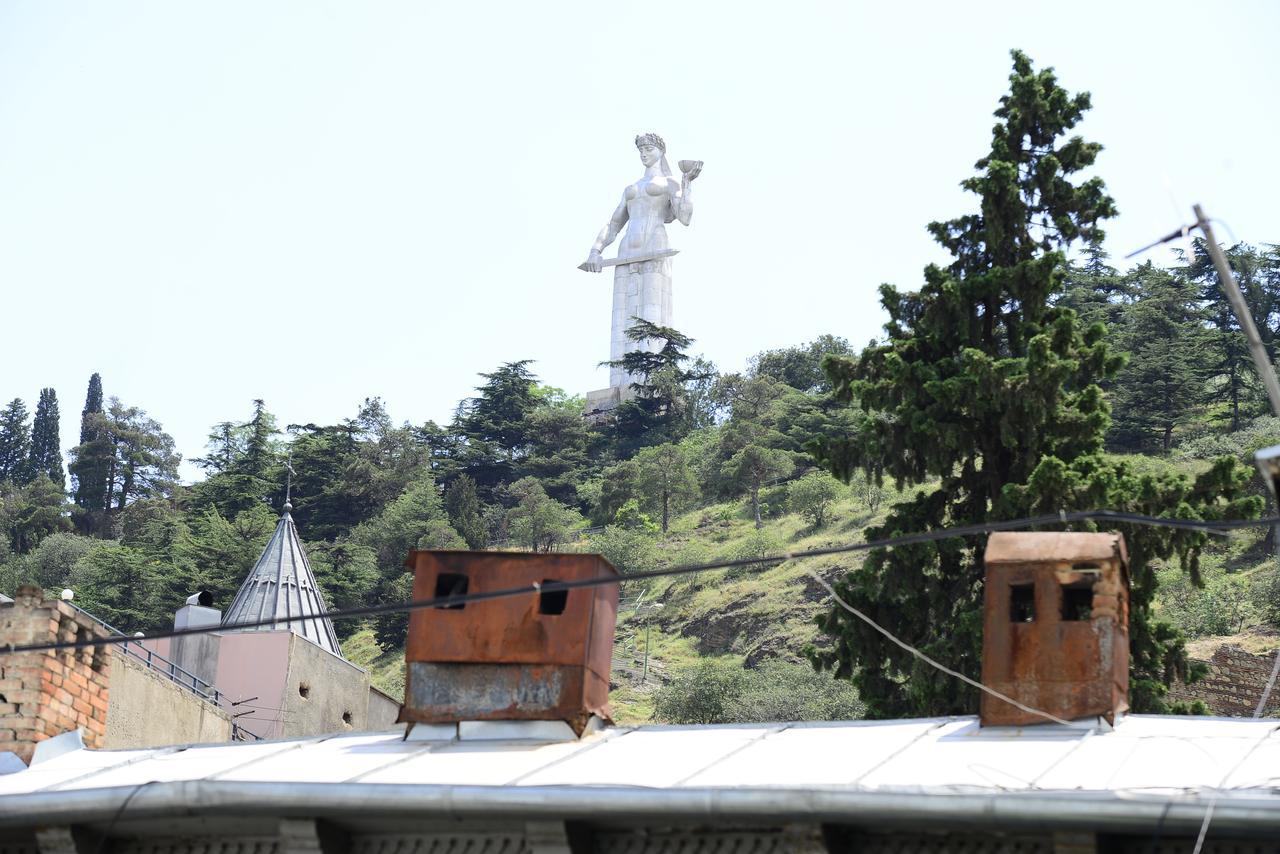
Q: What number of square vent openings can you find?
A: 4